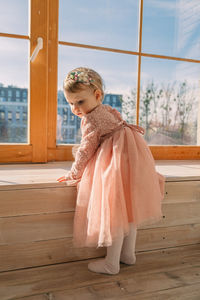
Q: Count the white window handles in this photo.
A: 1